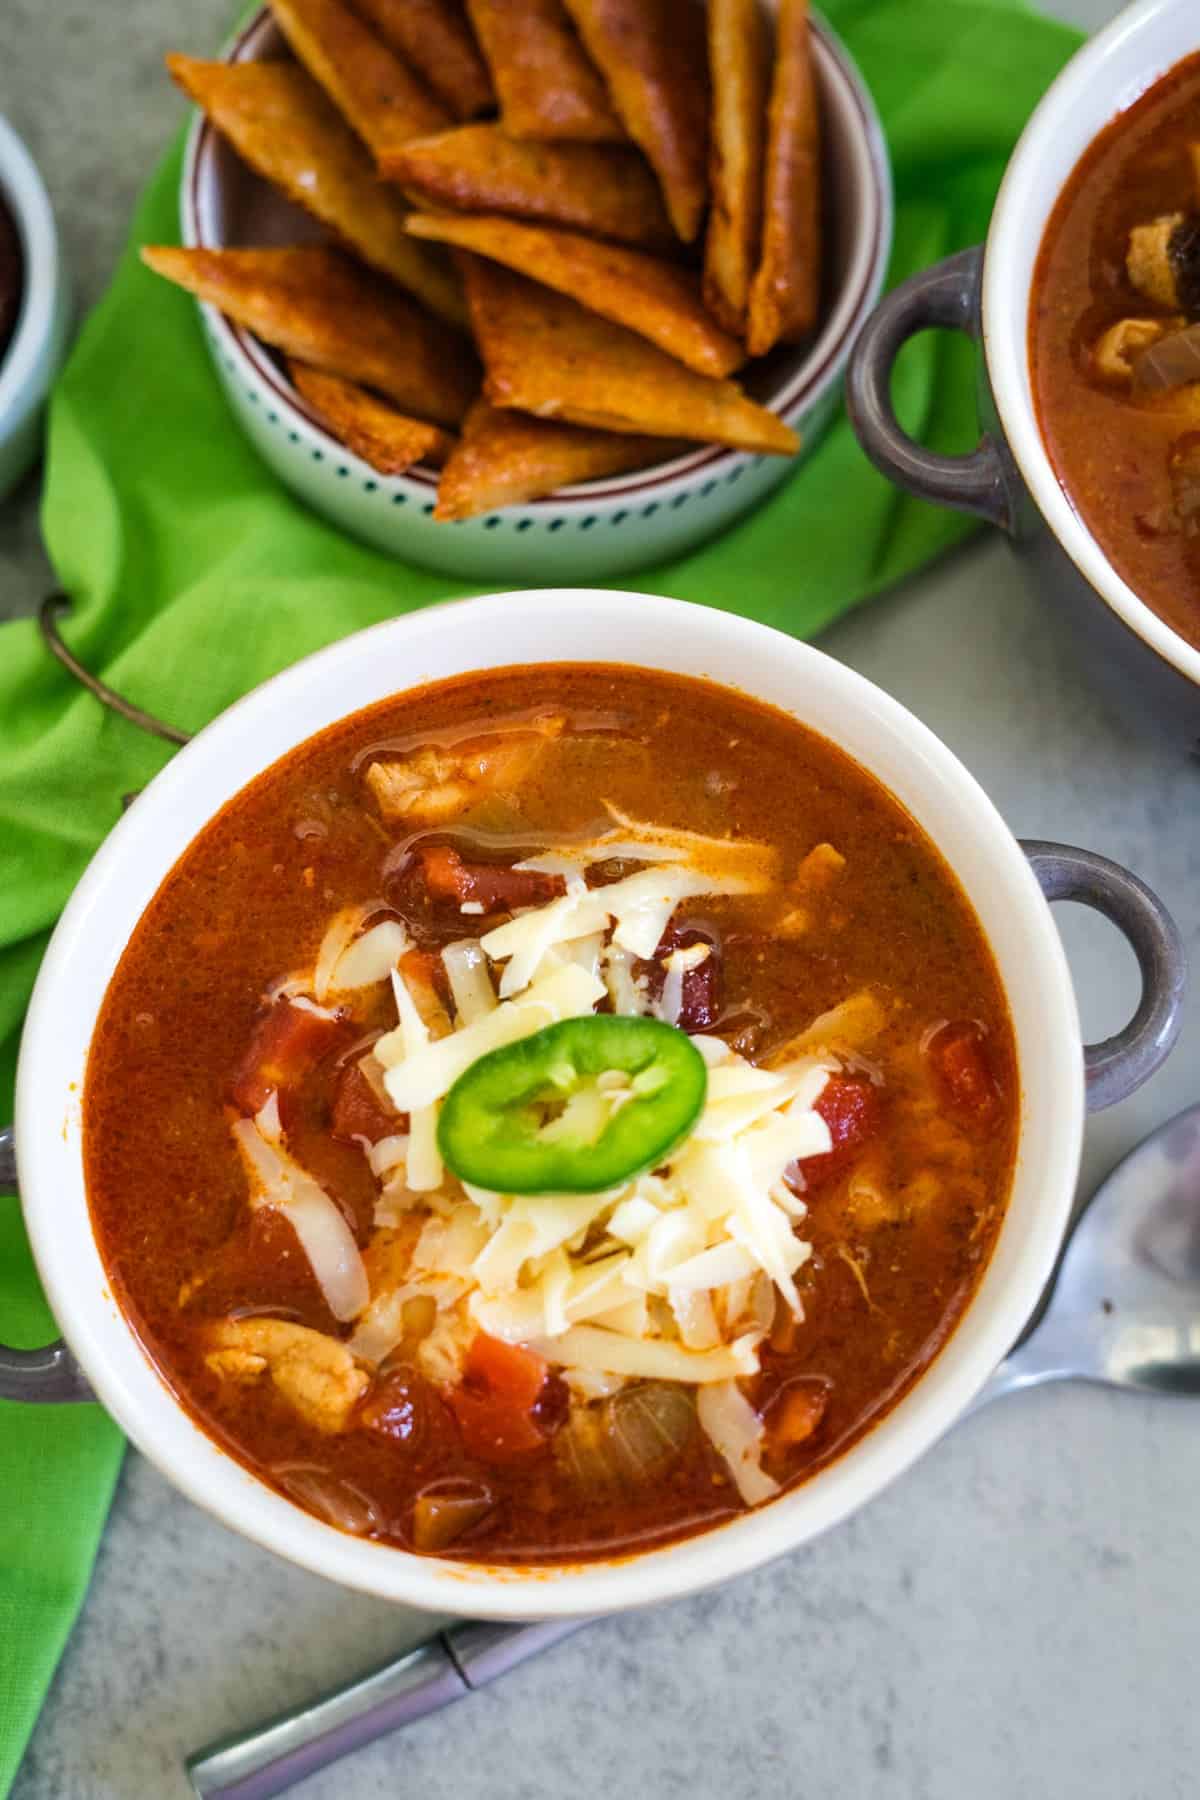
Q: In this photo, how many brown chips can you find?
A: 13